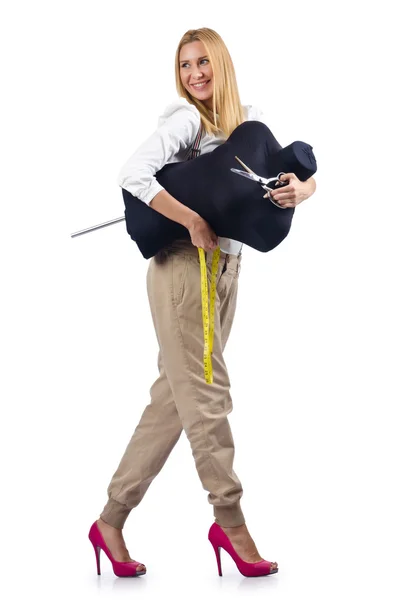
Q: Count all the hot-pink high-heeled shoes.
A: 2